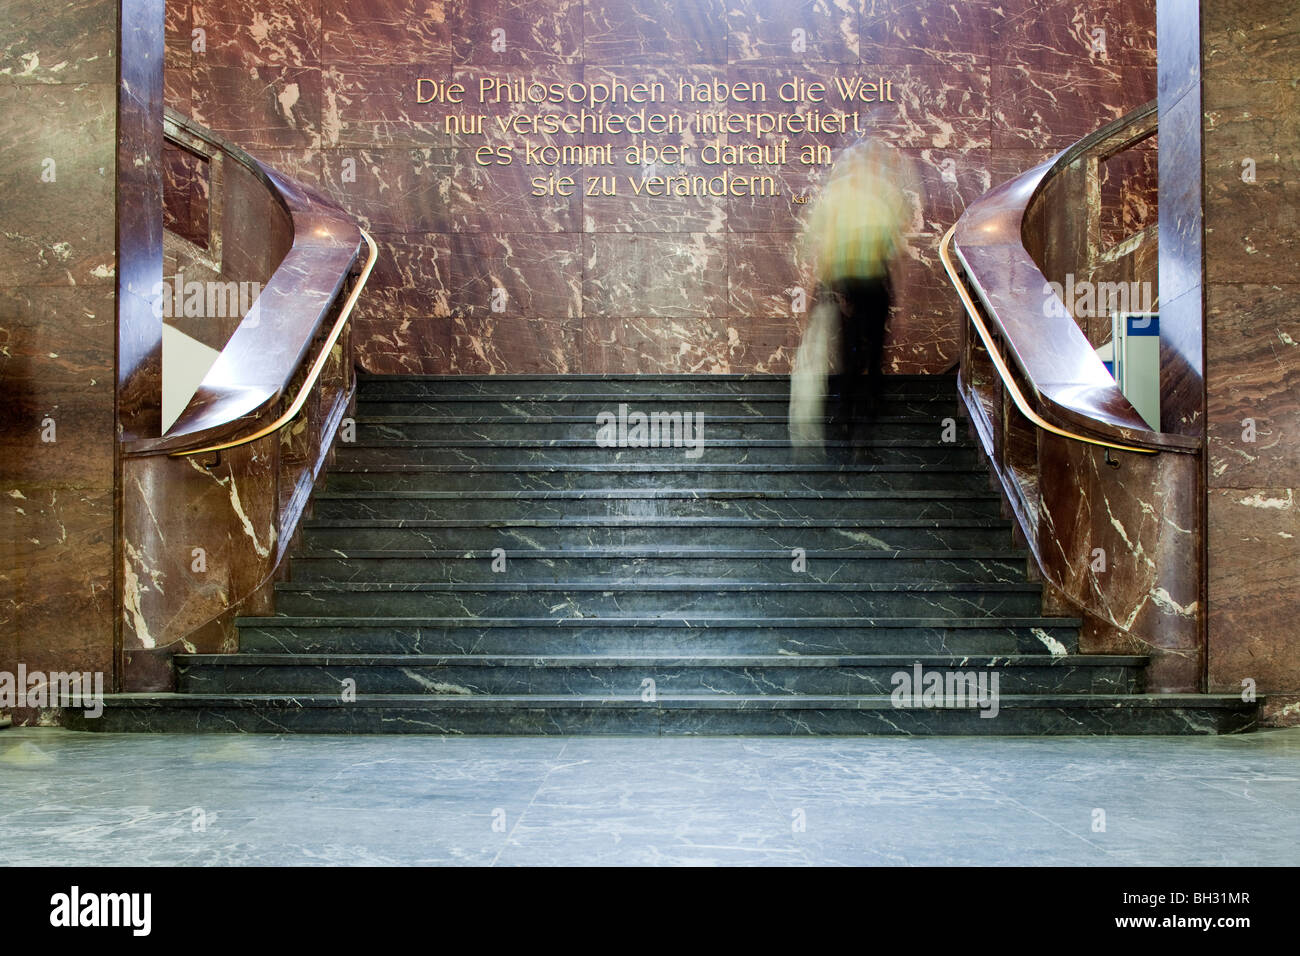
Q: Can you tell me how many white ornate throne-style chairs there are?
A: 0